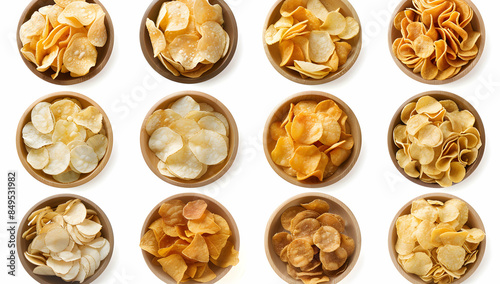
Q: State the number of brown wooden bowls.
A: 12